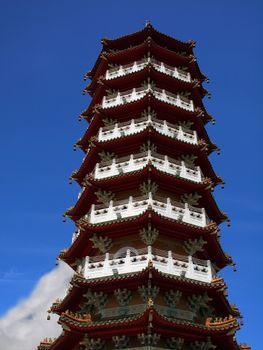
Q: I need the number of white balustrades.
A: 6